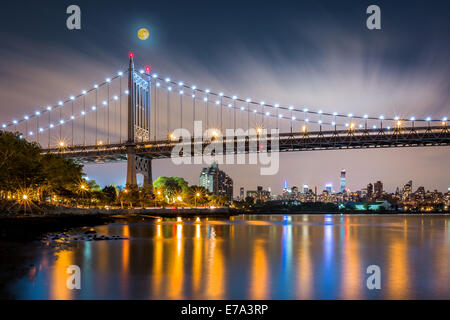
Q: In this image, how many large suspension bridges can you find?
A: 1